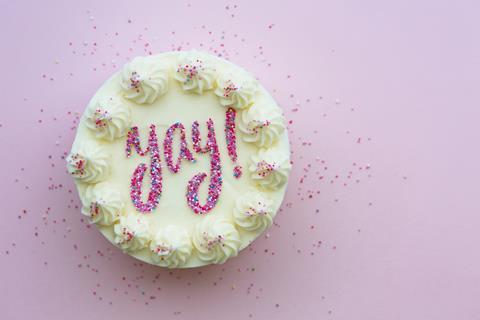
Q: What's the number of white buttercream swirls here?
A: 12